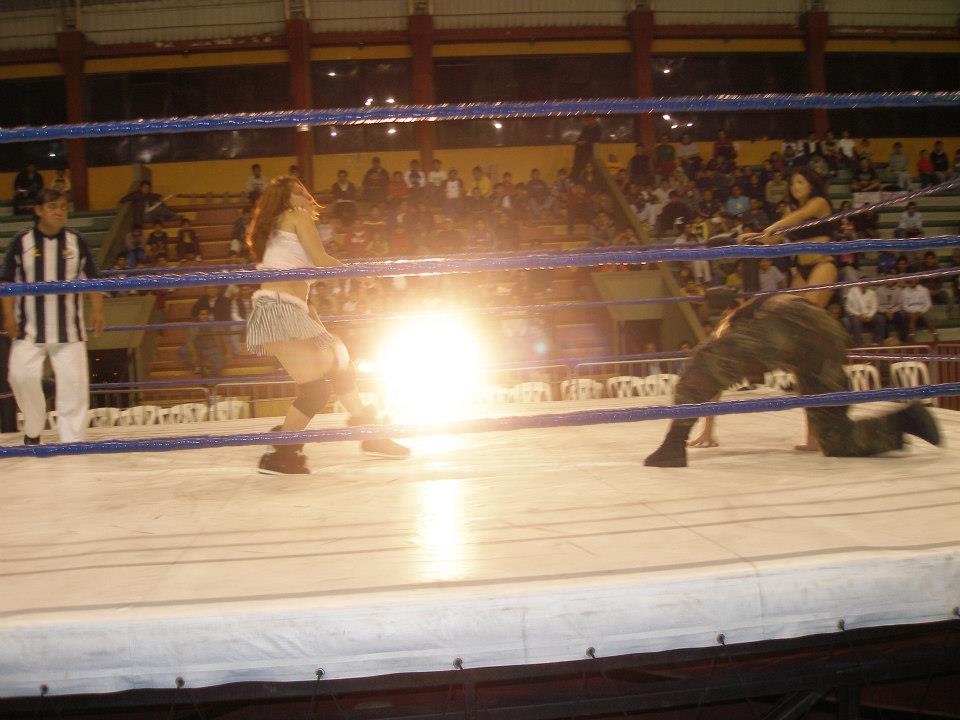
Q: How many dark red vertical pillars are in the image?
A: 5